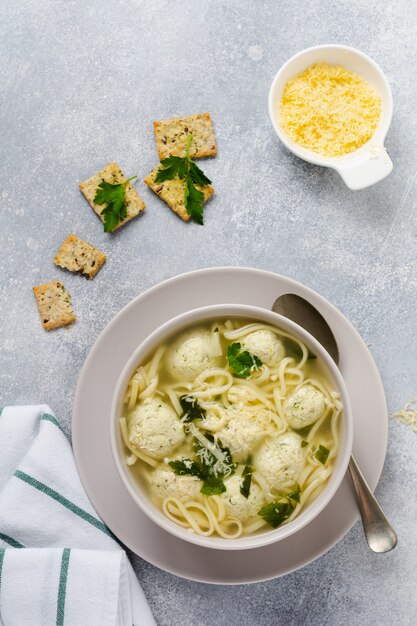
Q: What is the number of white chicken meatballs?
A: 8